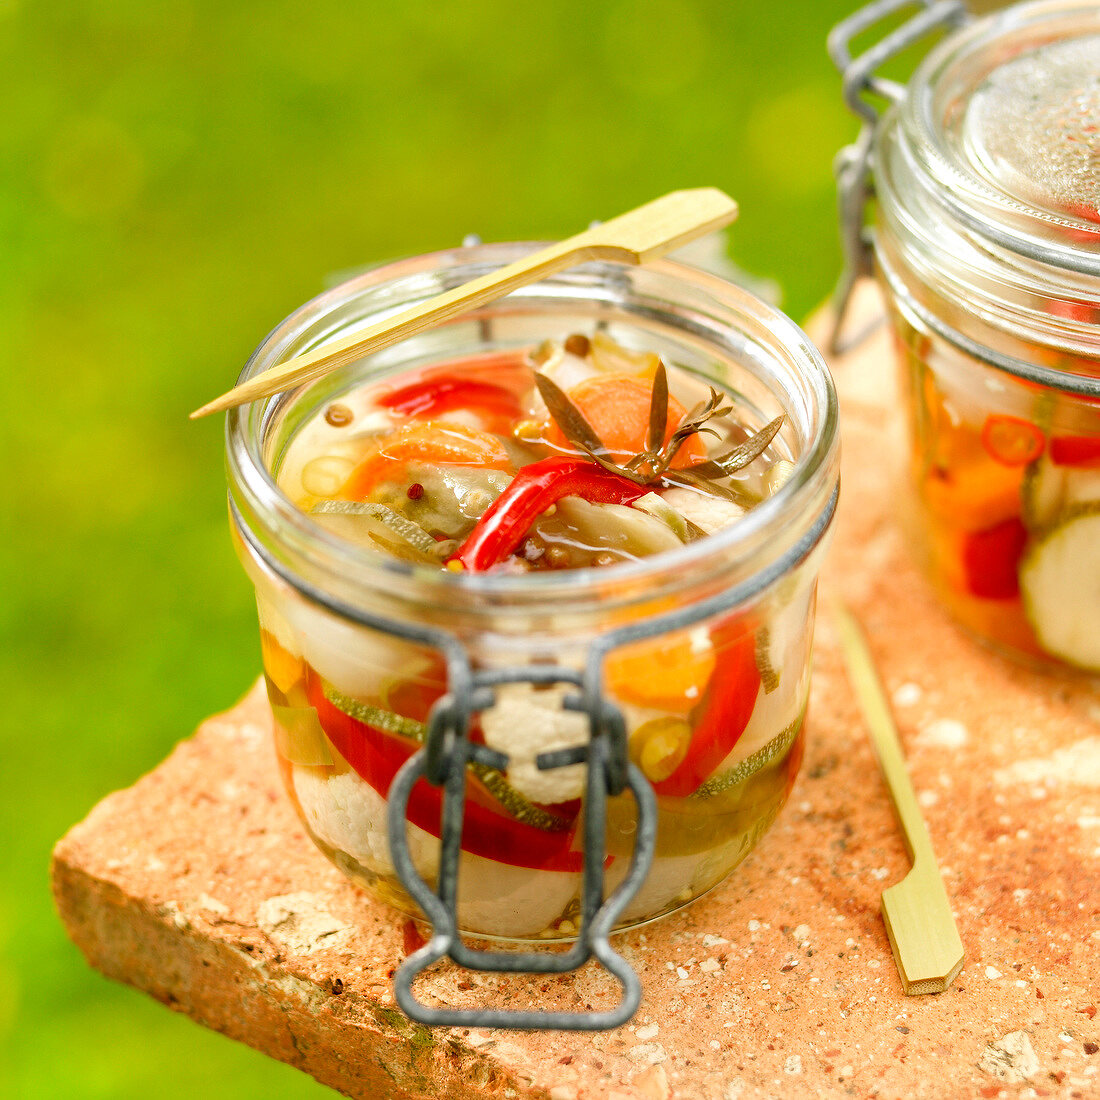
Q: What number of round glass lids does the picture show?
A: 1